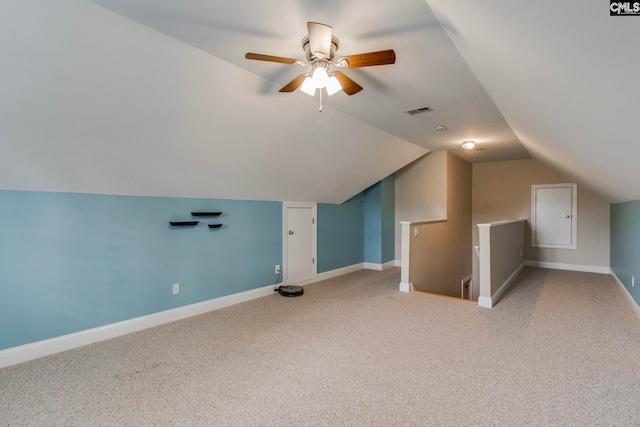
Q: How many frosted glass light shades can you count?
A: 3